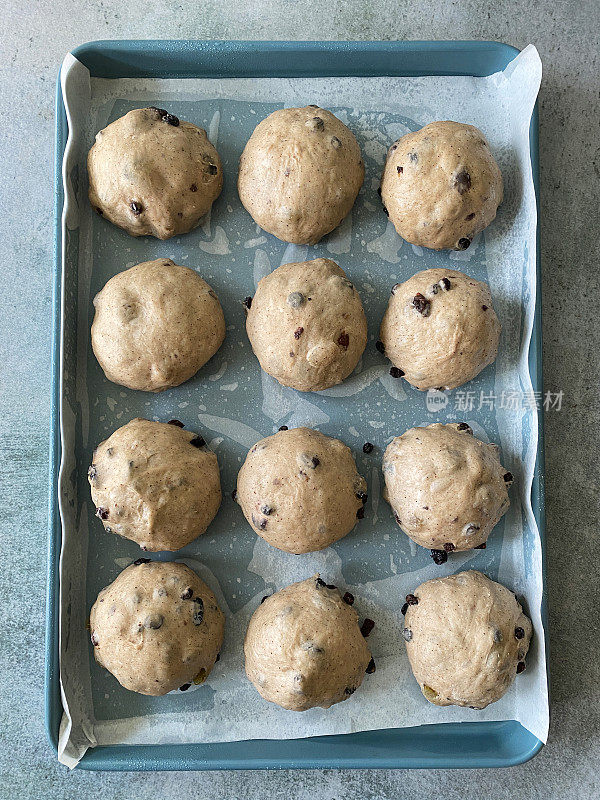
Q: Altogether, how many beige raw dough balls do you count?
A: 12